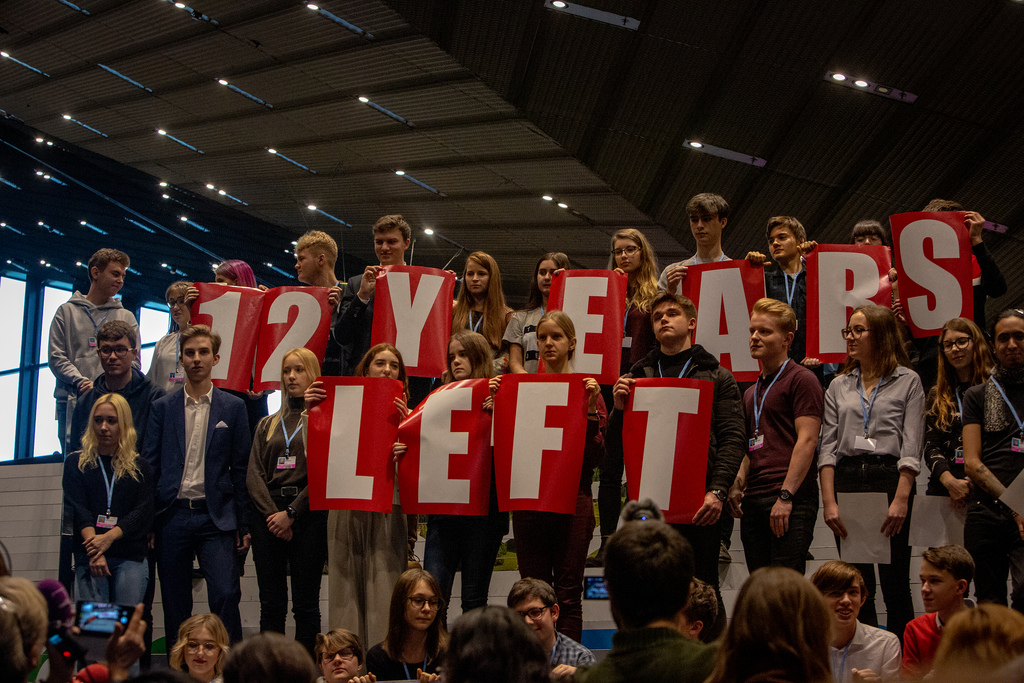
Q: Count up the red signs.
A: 11